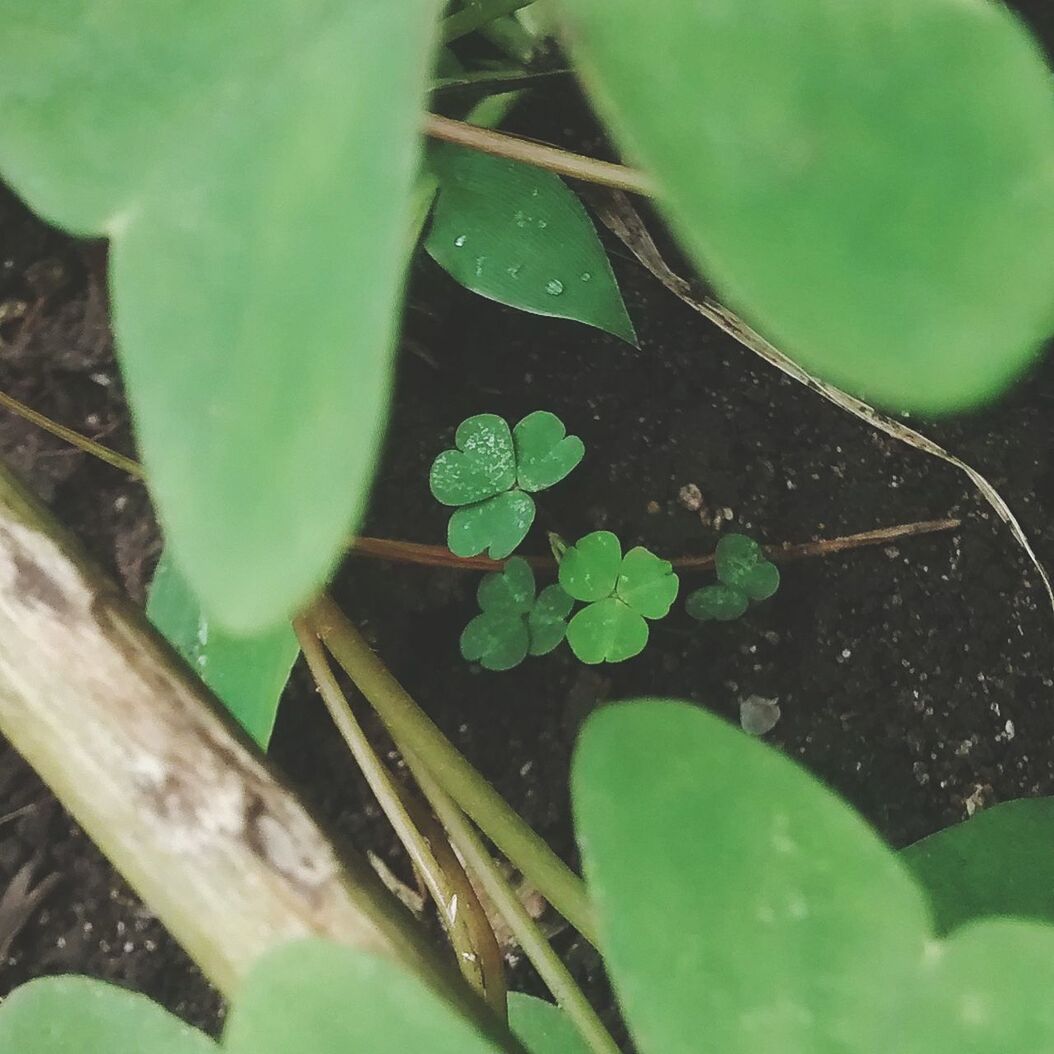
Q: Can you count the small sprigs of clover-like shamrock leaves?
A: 4